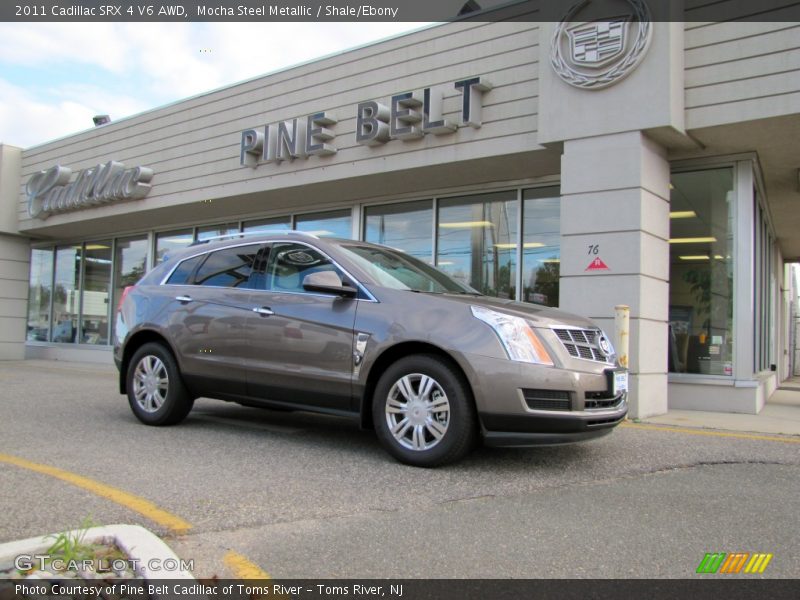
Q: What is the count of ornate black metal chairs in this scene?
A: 0